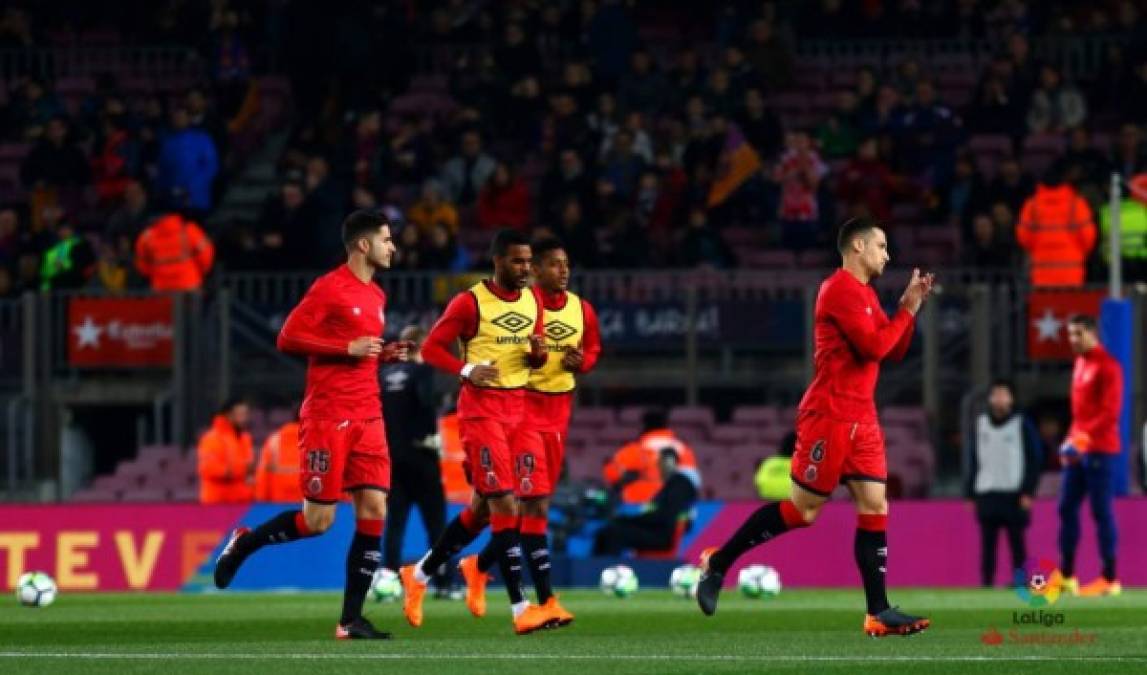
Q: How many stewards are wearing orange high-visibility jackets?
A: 6